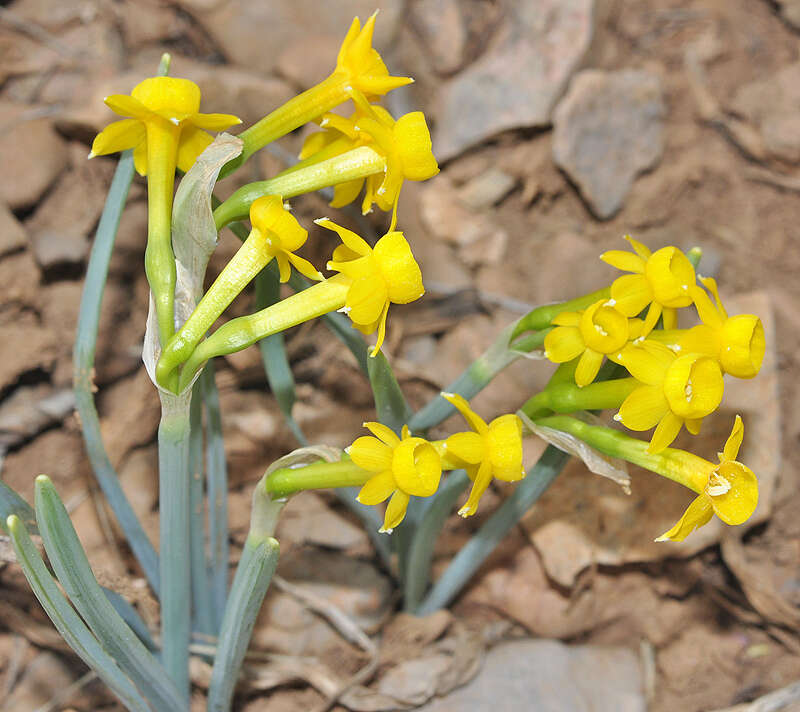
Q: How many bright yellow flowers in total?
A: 13